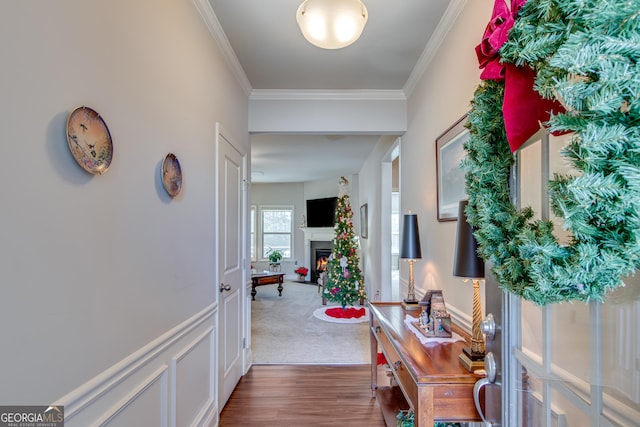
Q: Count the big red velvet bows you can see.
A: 1